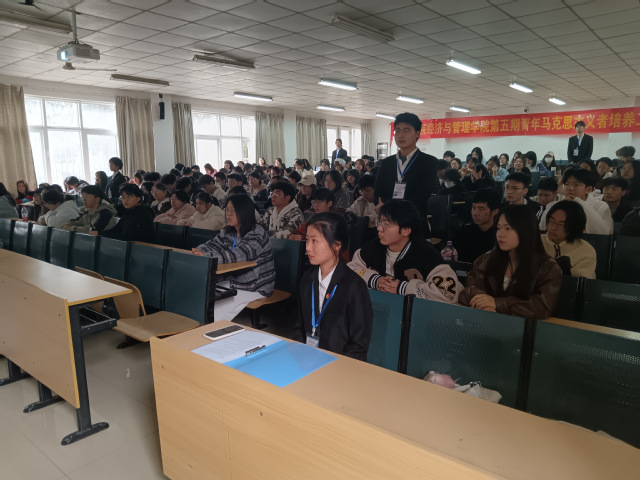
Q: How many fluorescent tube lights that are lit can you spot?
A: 9